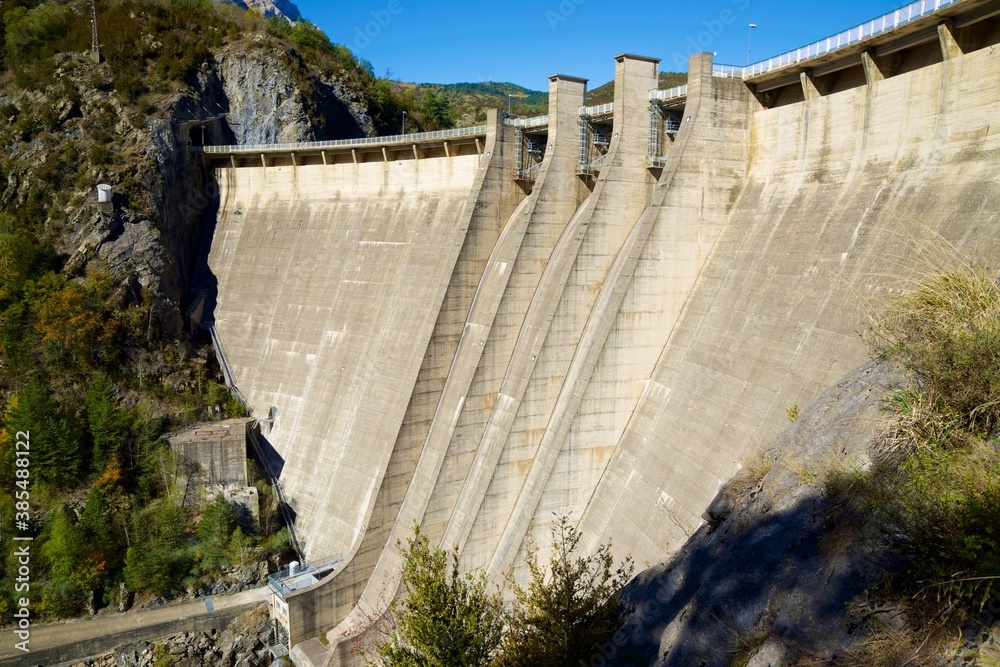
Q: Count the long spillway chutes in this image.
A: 3